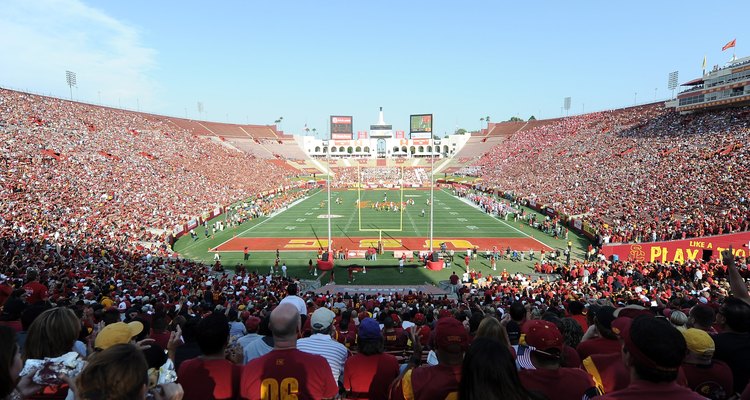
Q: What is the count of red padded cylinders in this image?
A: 2